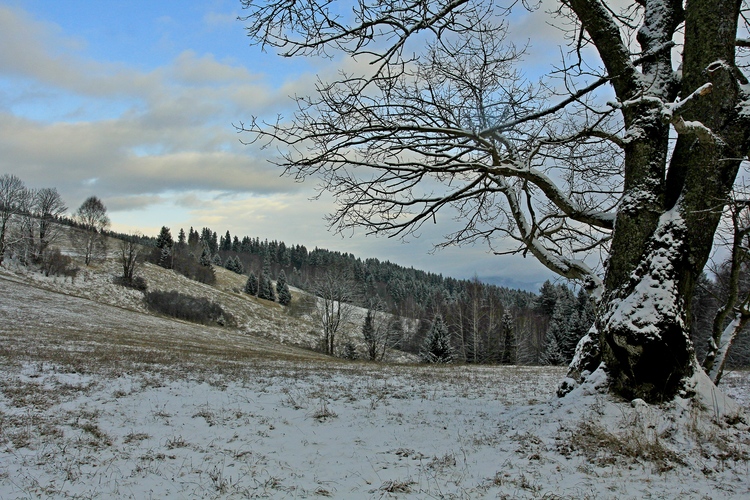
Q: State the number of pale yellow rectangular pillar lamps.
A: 0